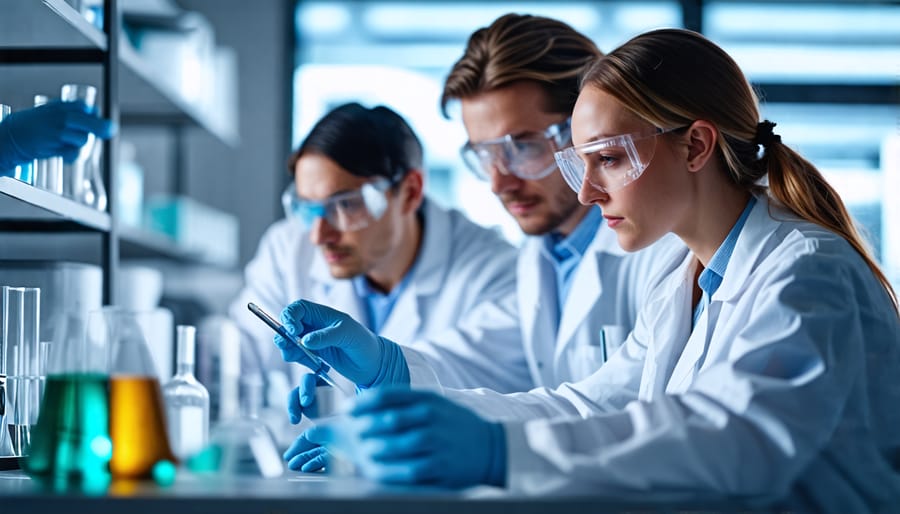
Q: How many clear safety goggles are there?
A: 3